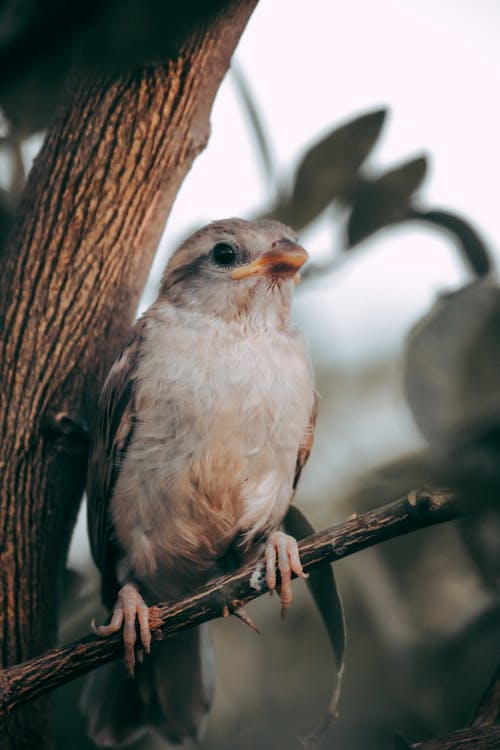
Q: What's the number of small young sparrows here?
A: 1